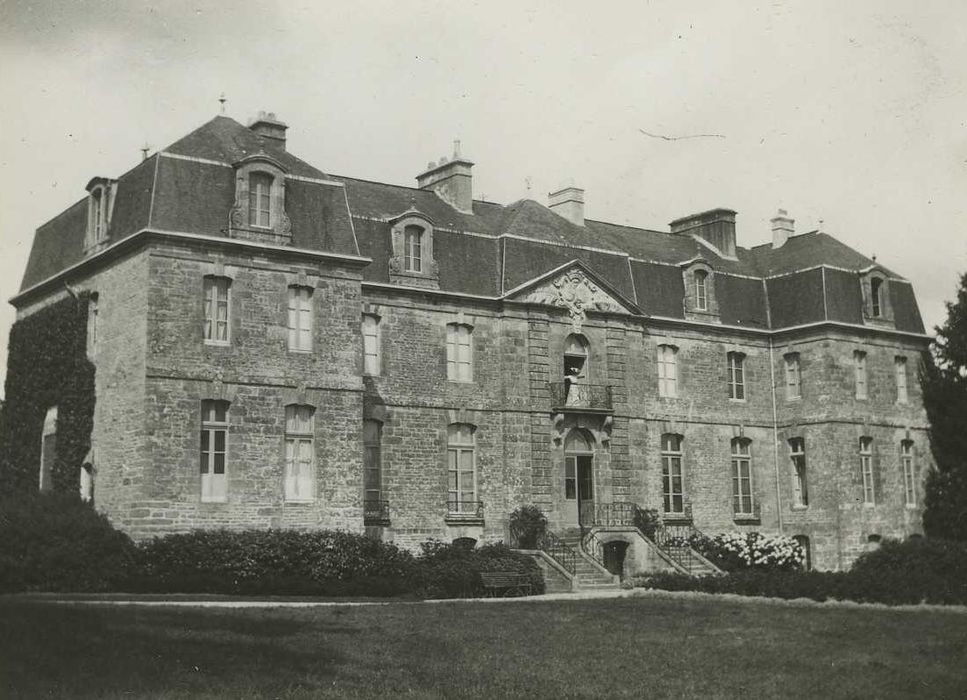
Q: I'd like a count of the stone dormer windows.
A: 5